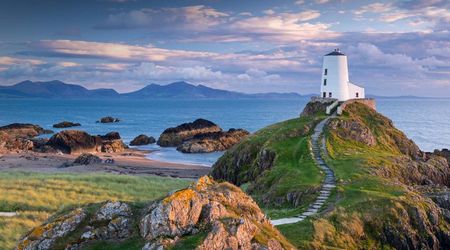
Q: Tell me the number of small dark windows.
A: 5